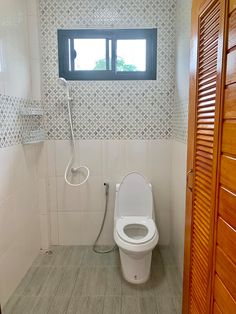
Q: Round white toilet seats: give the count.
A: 1